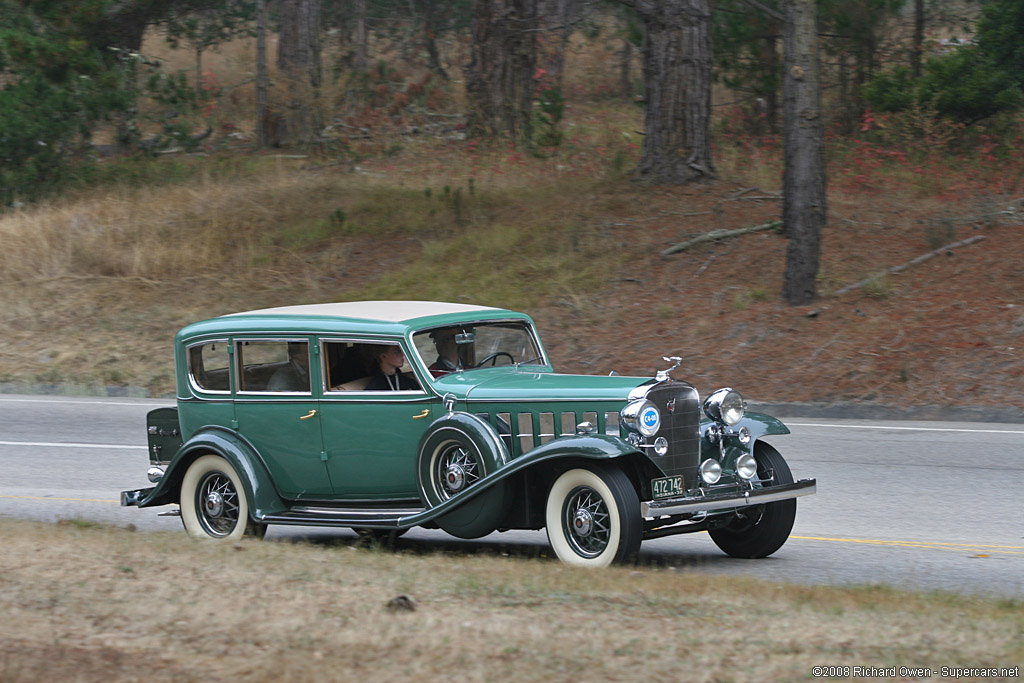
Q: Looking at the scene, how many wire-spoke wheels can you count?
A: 3